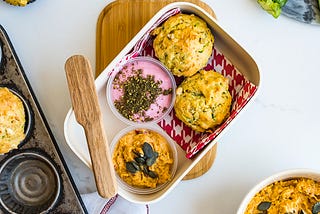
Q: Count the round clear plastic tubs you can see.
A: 2